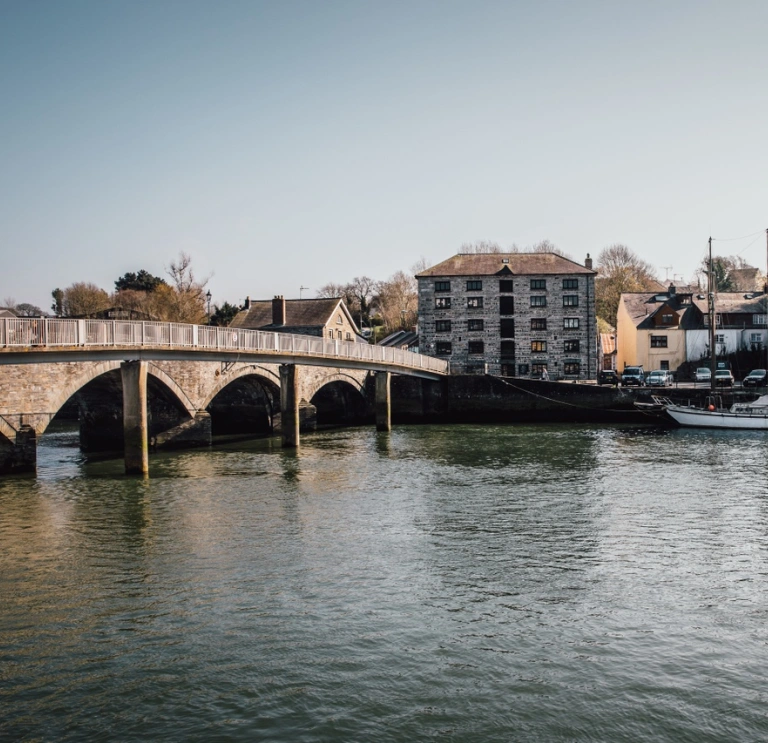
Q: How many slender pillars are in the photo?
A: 3